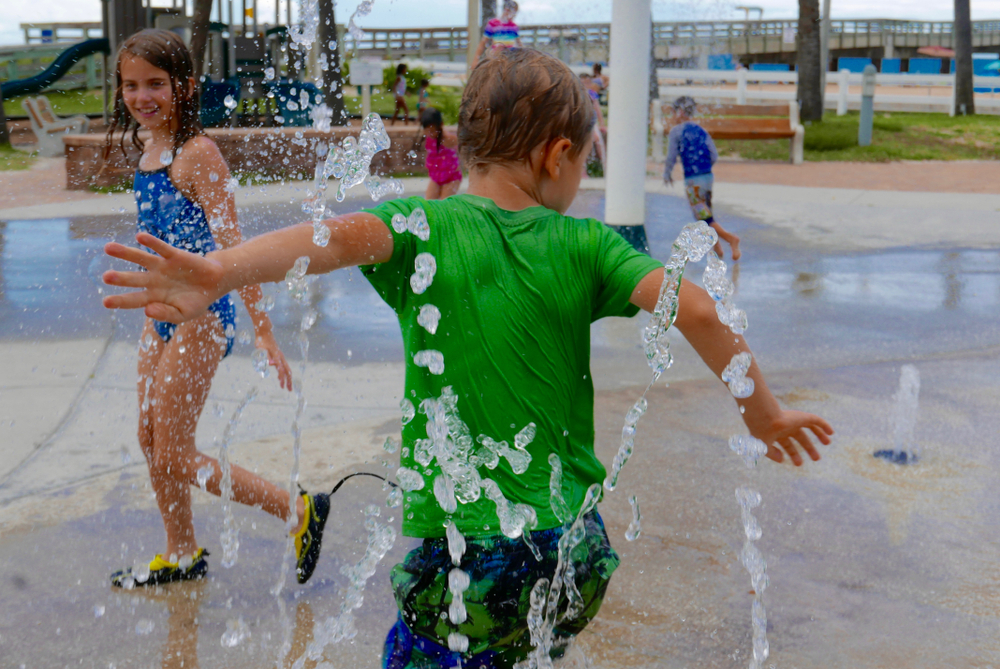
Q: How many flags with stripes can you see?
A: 0